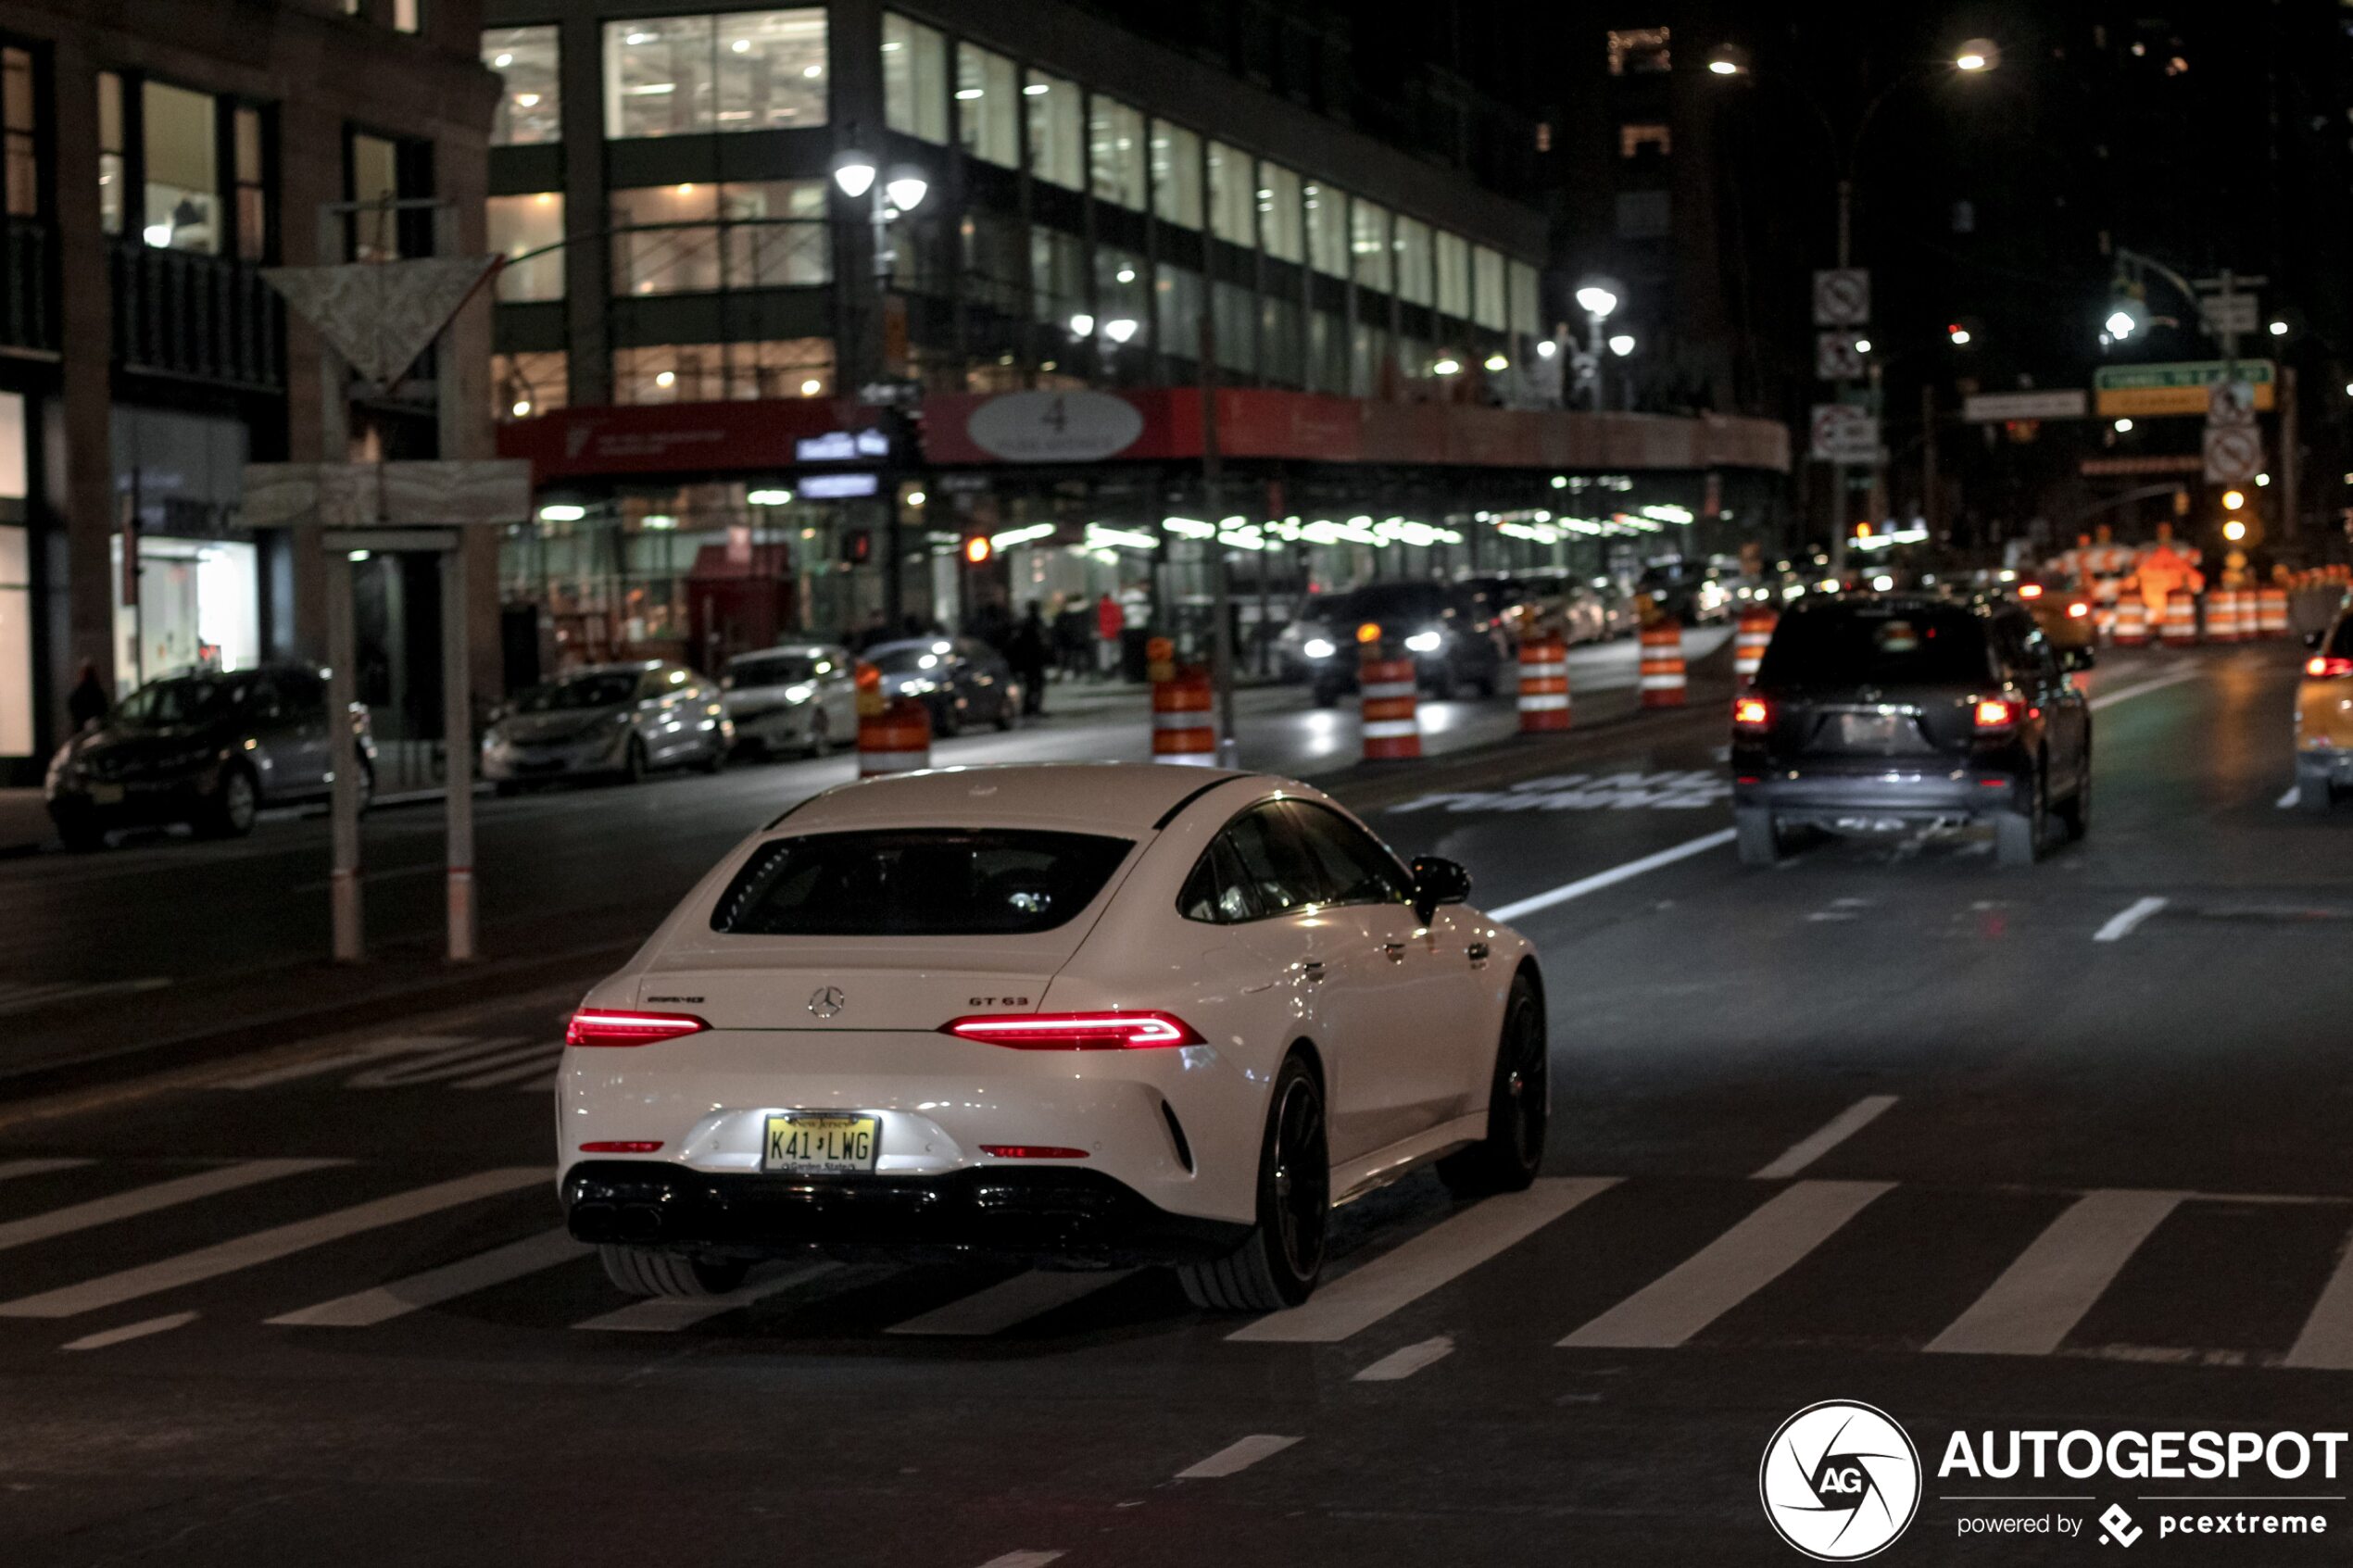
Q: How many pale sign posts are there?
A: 2